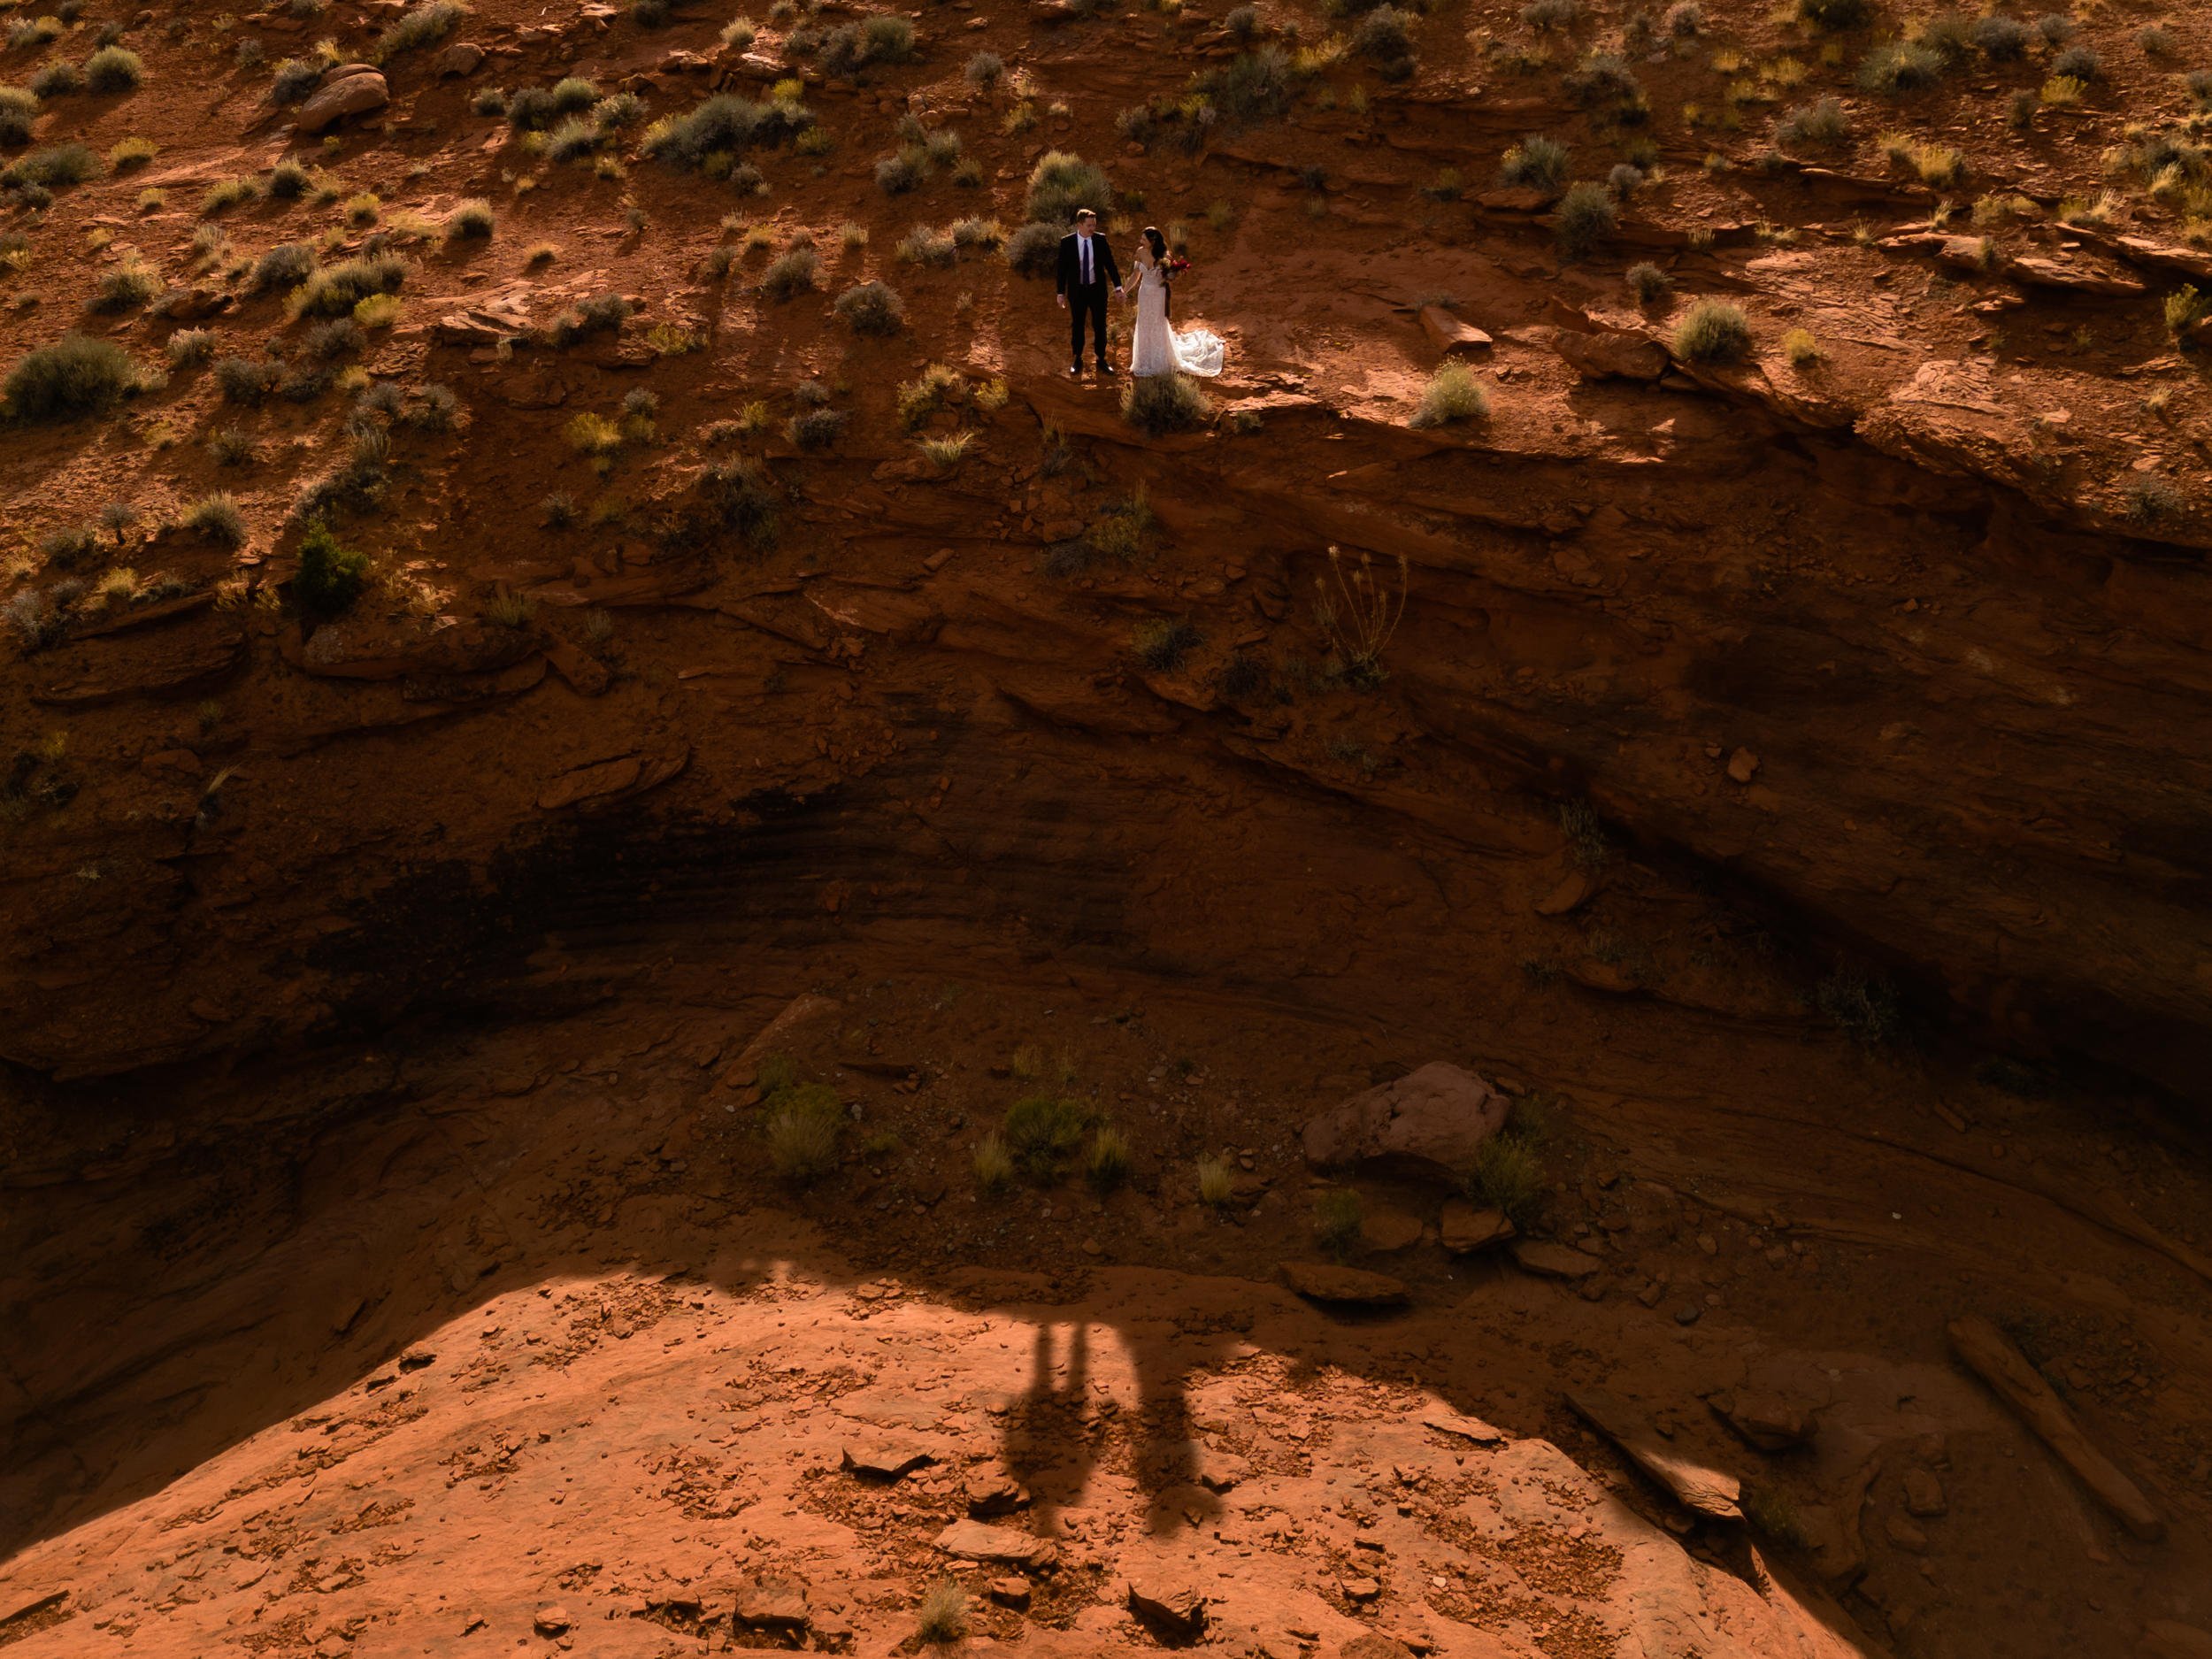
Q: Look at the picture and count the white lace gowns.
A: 1